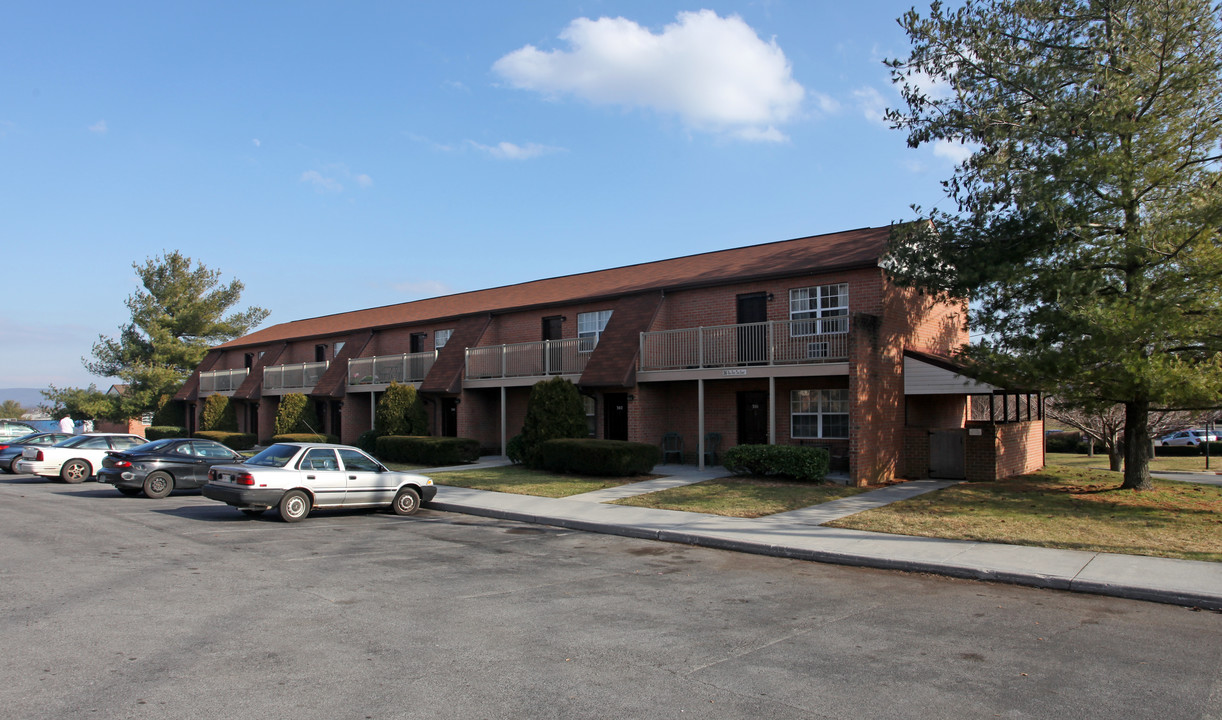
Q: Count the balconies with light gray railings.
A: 5